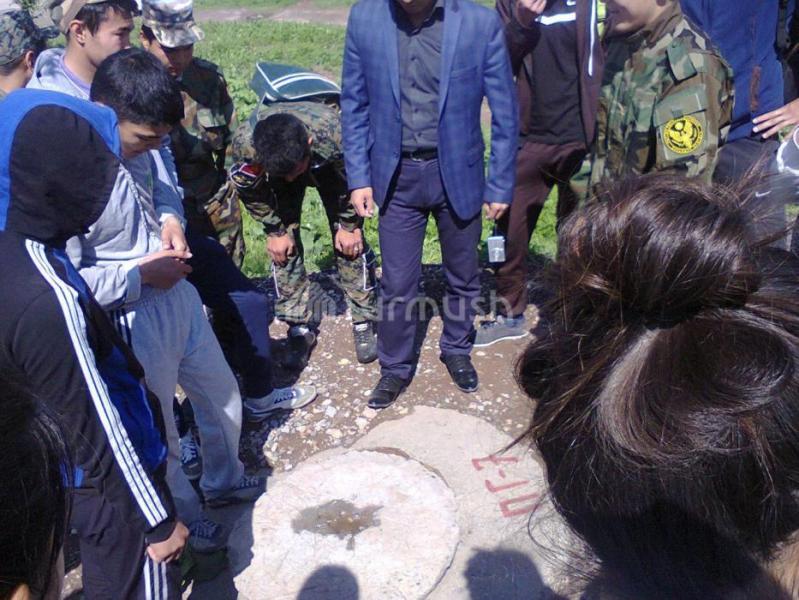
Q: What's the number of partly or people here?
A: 13